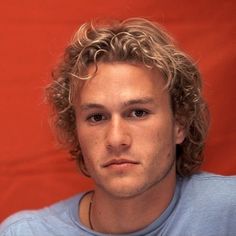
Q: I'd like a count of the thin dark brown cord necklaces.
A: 1